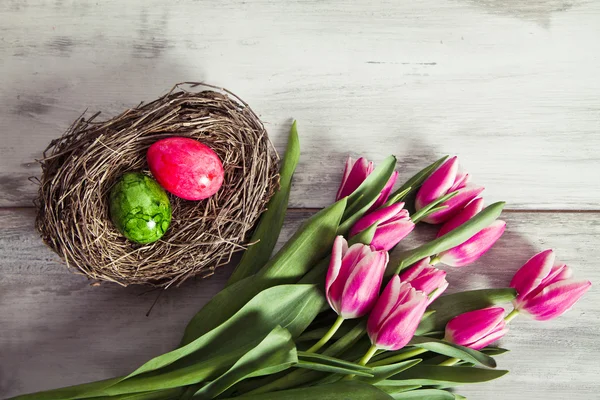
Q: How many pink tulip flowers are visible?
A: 9